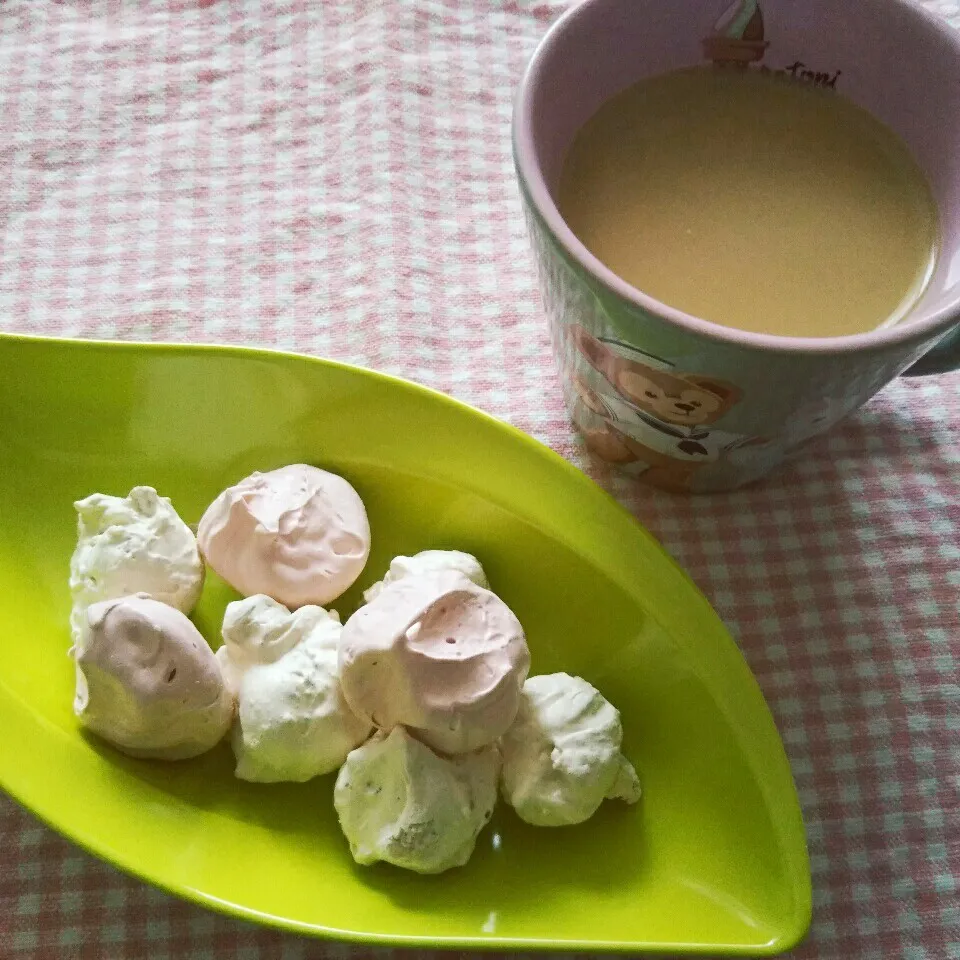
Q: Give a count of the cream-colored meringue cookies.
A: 5